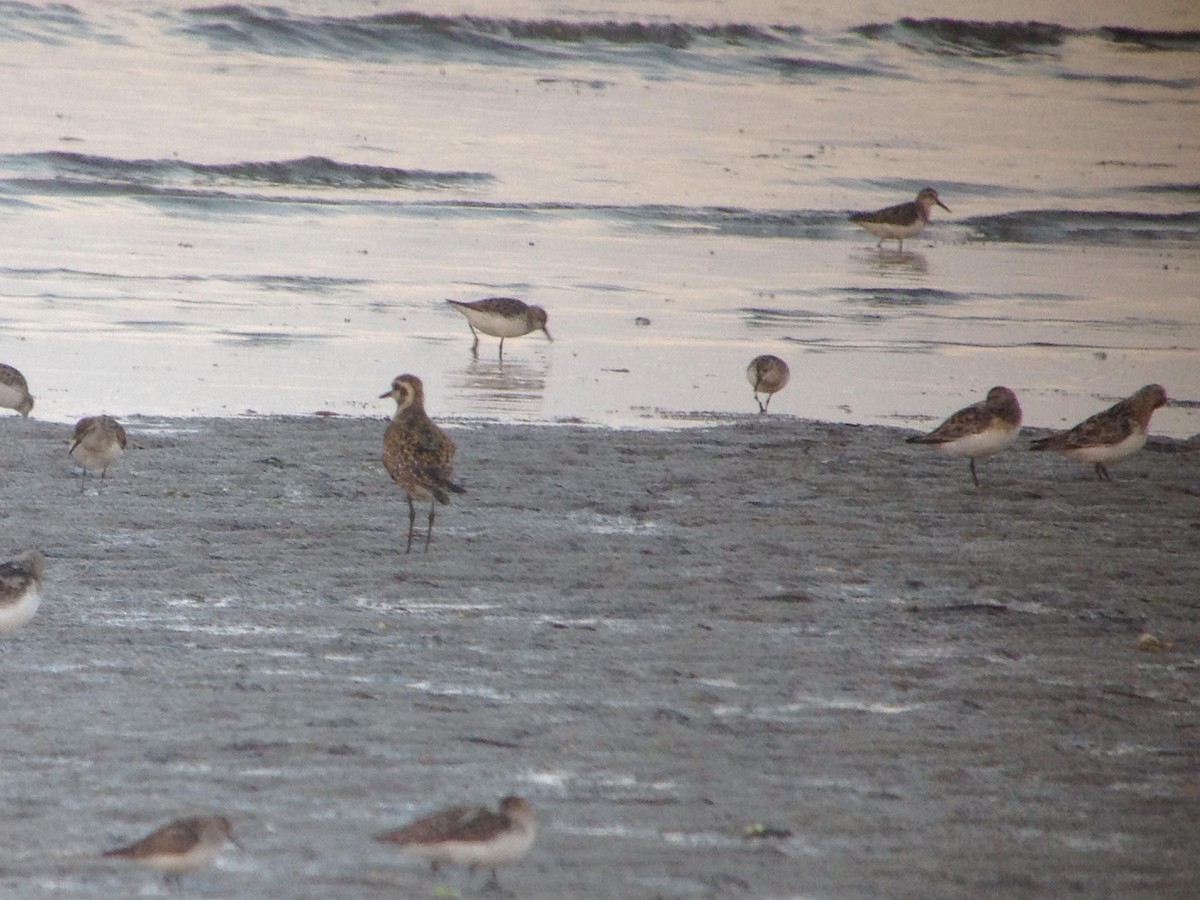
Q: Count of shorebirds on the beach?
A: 11